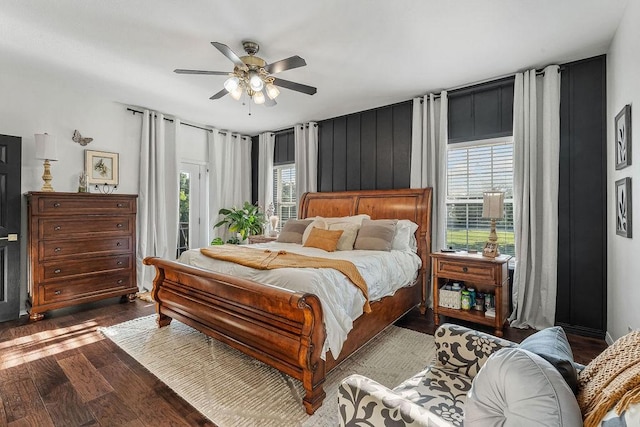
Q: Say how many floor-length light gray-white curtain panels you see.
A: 6